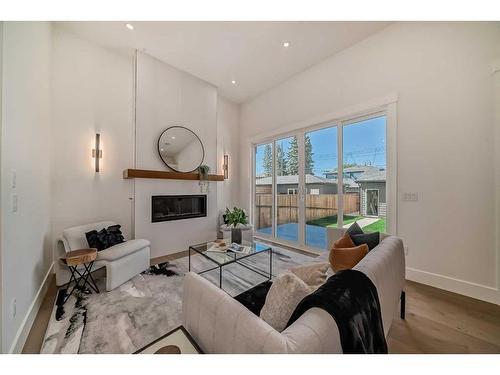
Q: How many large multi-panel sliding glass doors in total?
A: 1